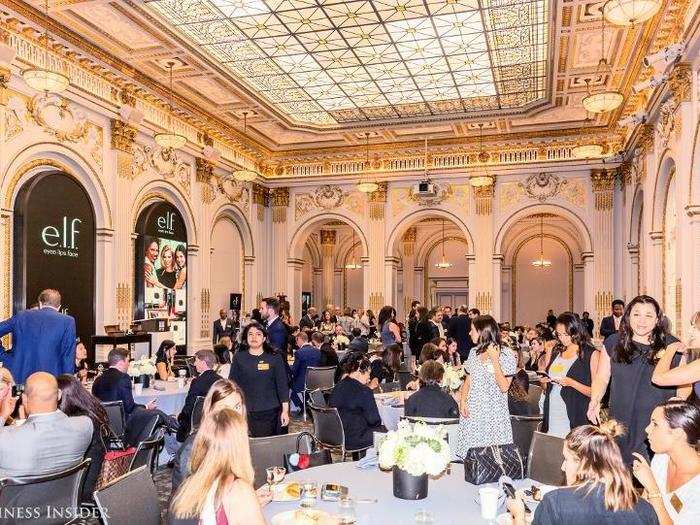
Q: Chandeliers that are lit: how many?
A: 11